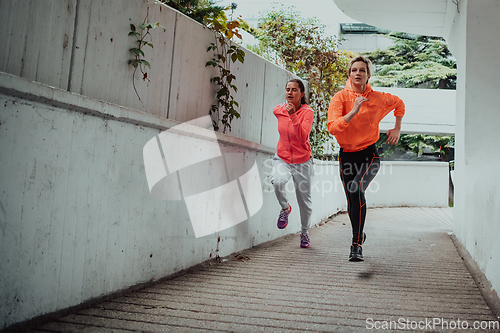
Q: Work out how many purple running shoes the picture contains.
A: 2